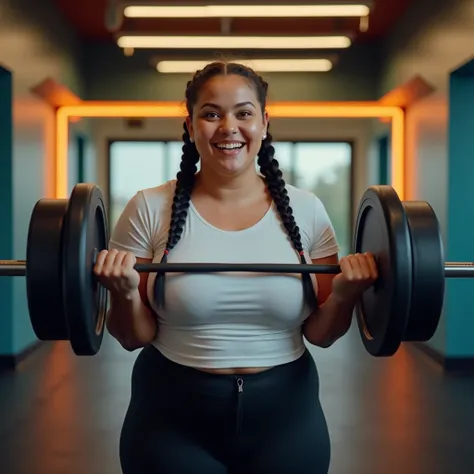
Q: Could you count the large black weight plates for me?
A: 4